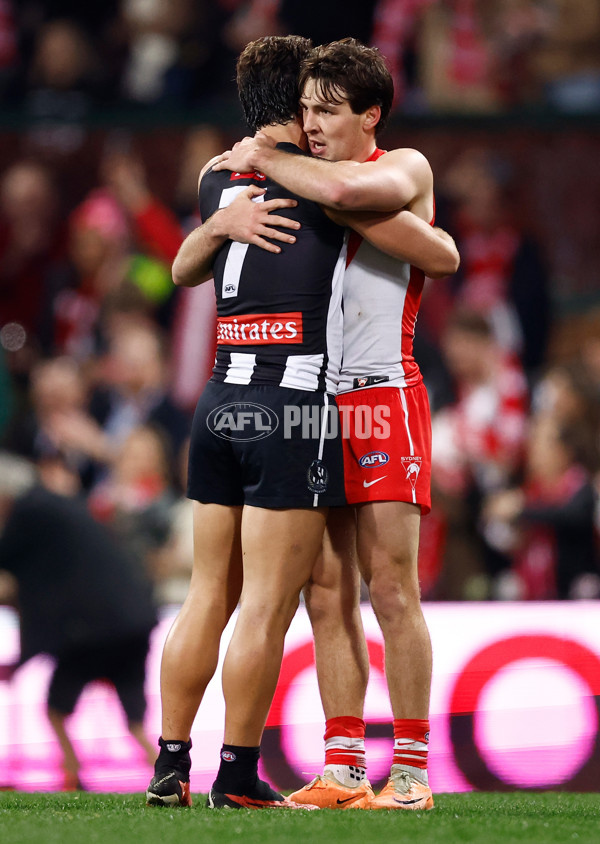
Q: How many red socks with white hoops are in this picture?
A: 2